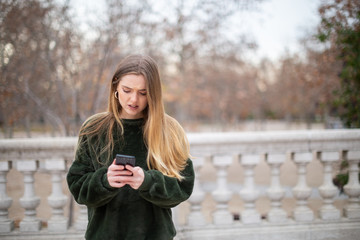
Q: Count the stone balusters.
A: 11